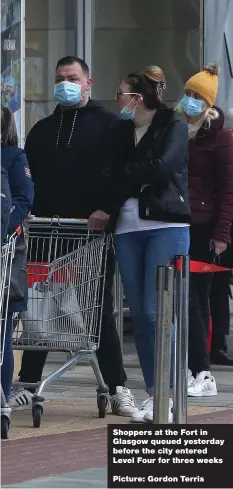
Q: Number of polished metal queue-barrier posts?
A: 2